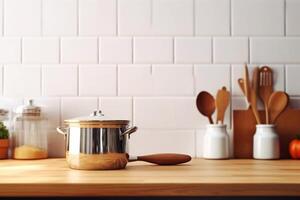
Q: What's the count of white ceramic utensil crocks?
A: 2